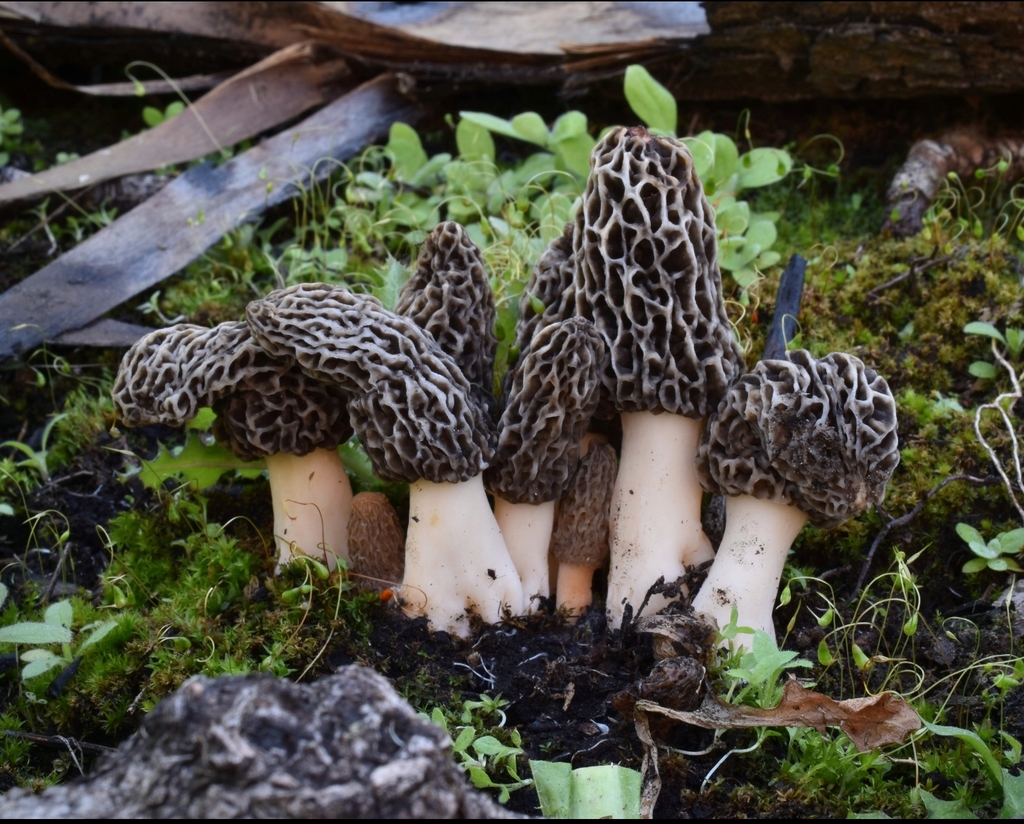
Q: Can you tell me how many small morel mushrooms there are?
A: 2